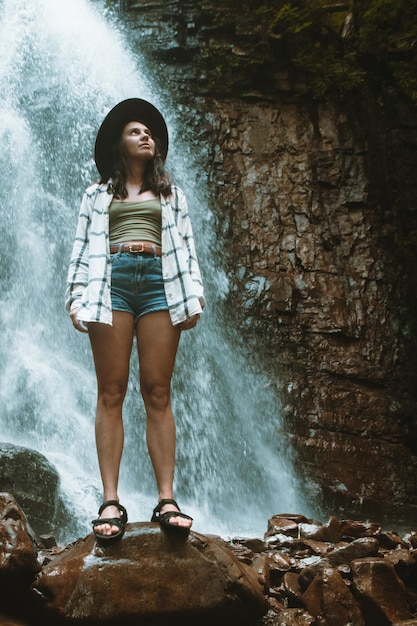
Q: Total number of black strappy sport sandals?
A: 2